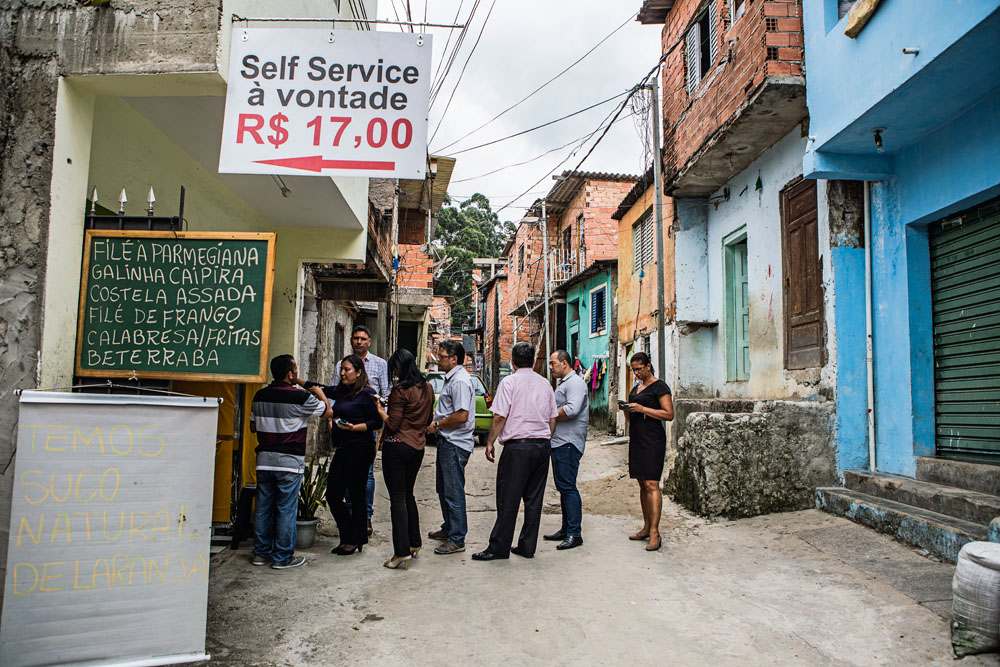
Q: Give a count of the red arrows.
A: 1